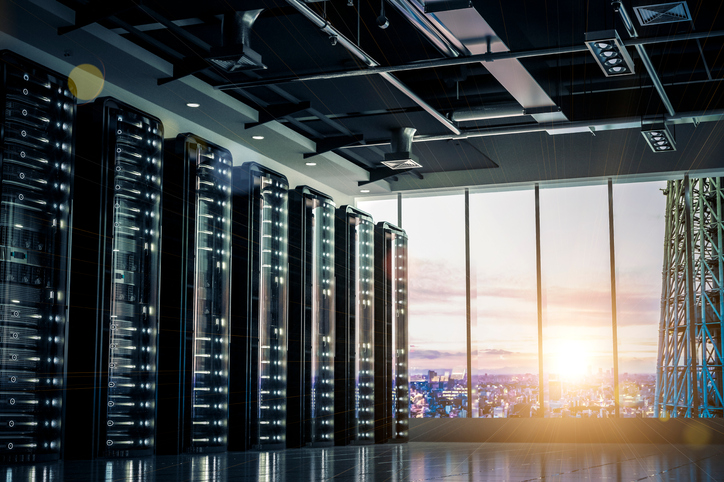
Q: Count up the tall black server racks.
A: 7